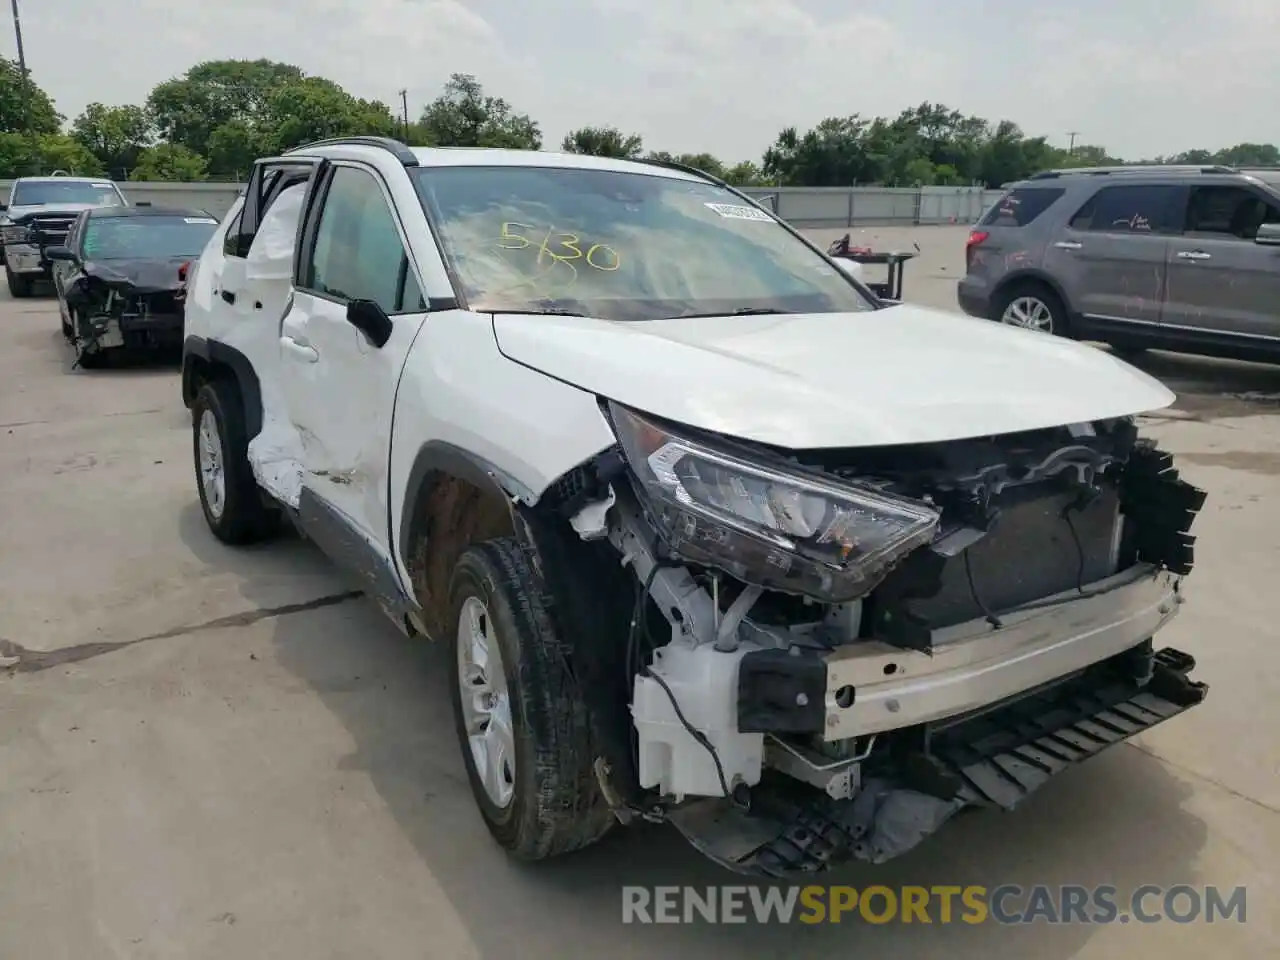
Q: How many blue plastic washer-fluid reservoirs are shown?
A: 0